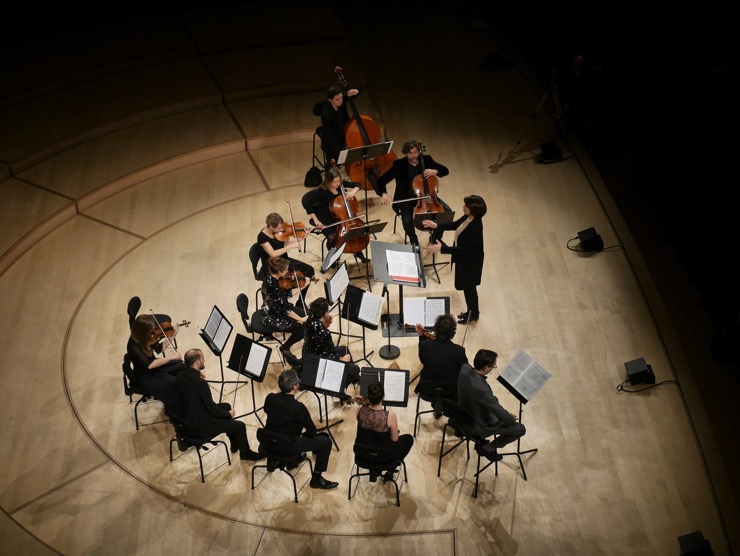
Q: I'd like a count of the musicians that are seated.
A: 12